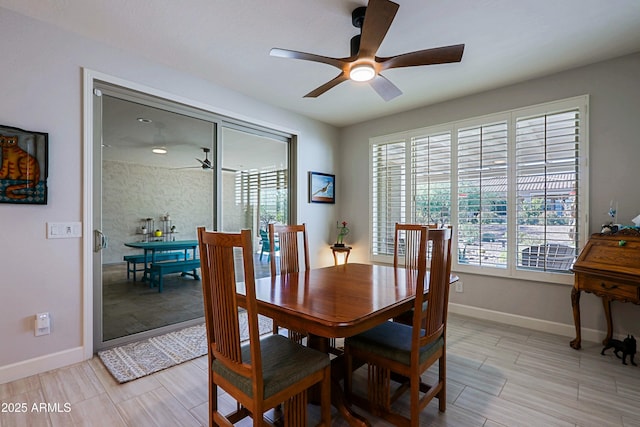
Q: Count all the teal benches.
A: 2